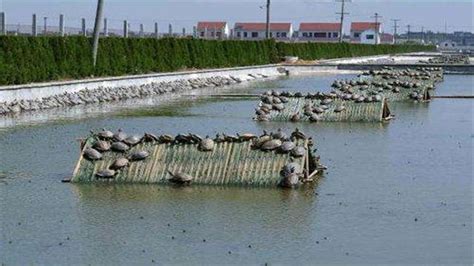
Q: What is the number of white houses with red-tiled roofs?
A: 4